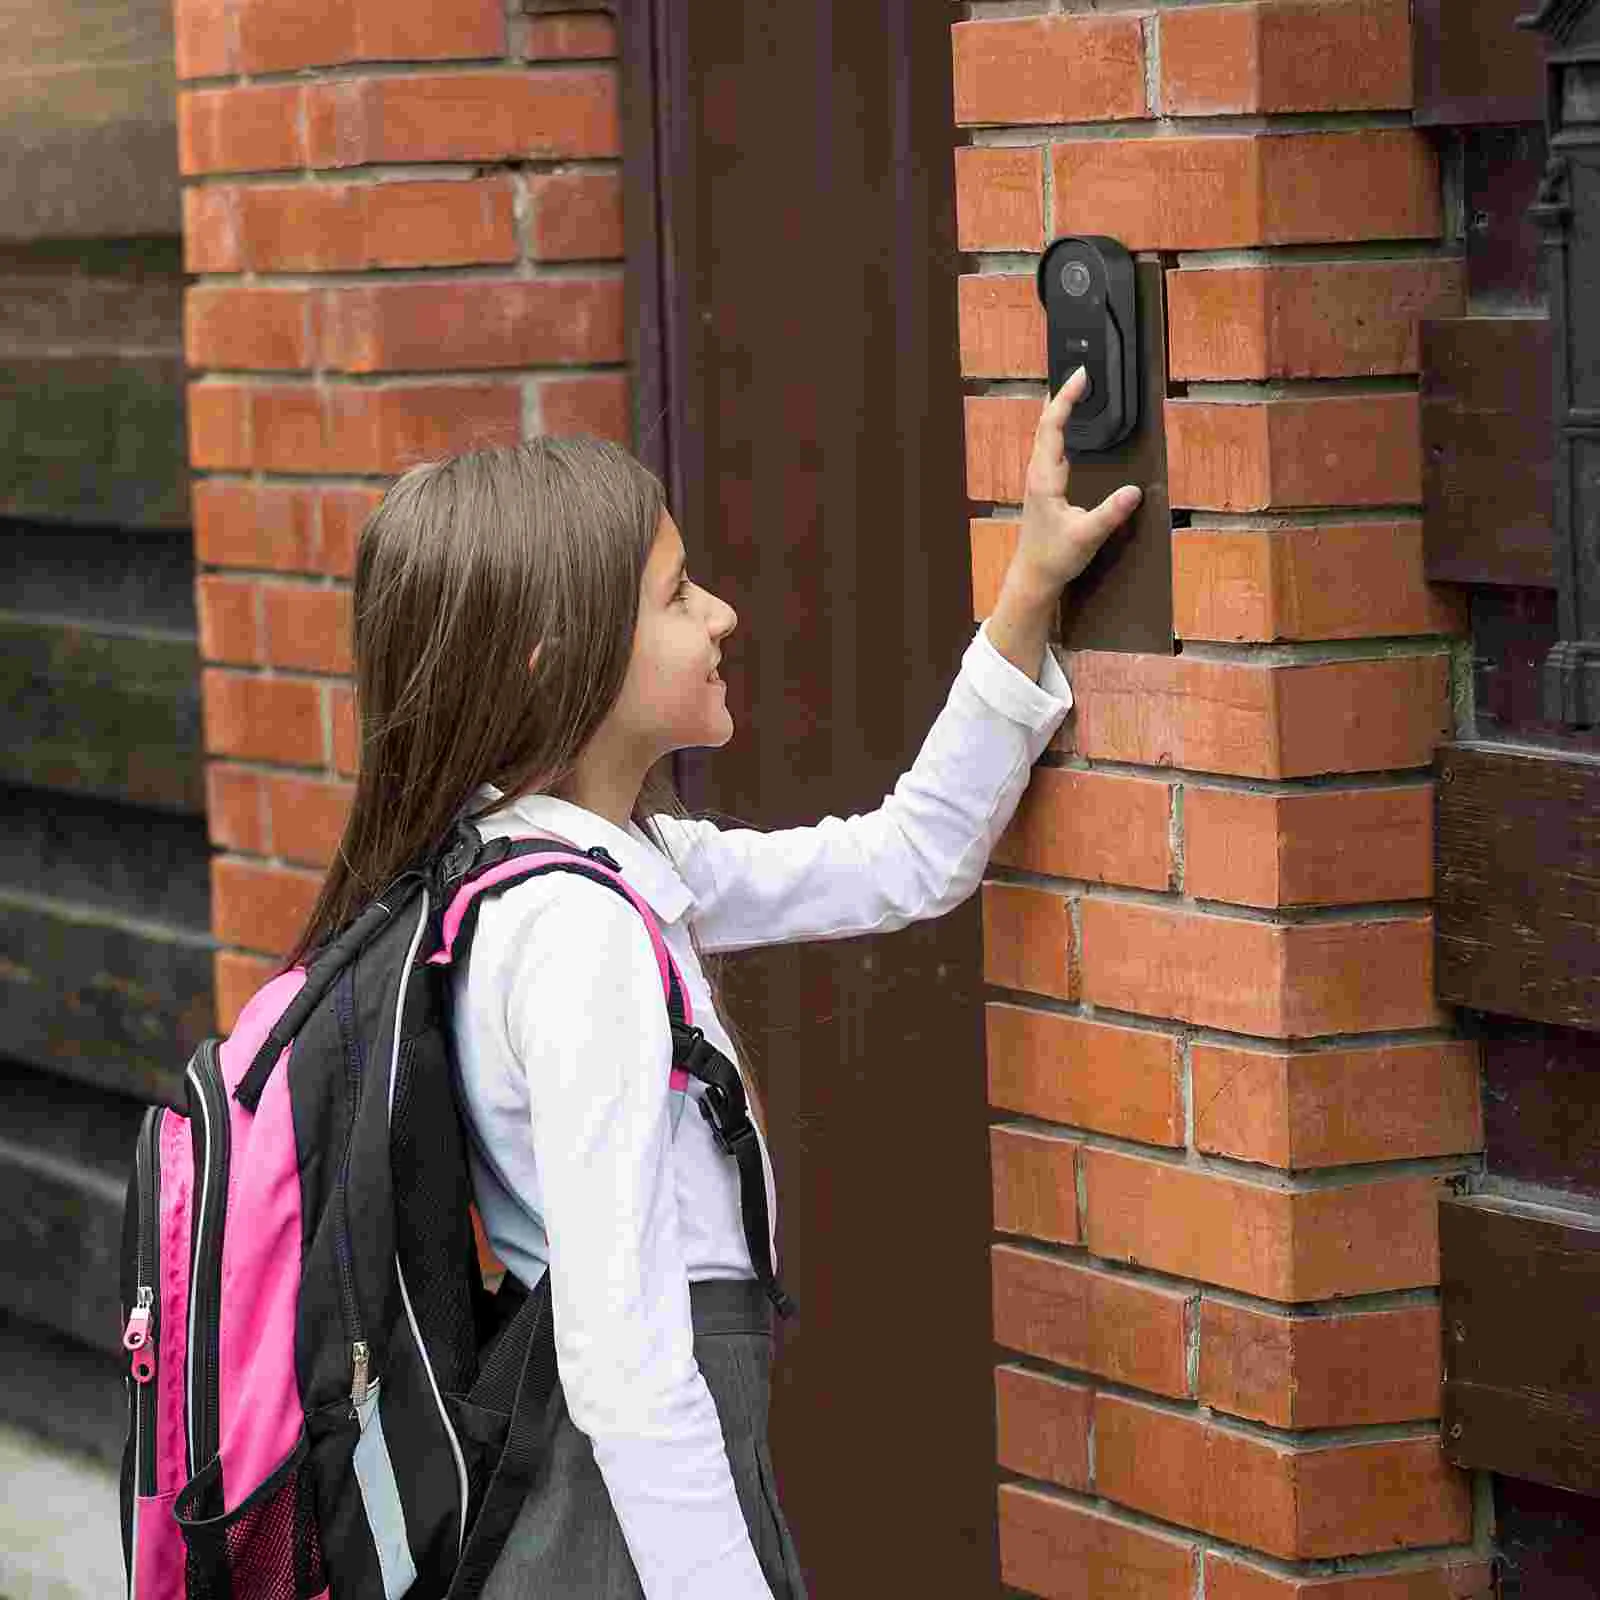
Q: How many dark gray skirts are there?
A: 1